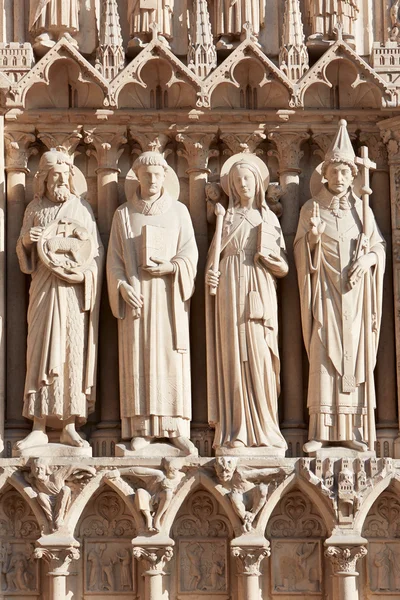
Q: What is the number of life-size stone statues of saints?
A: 4